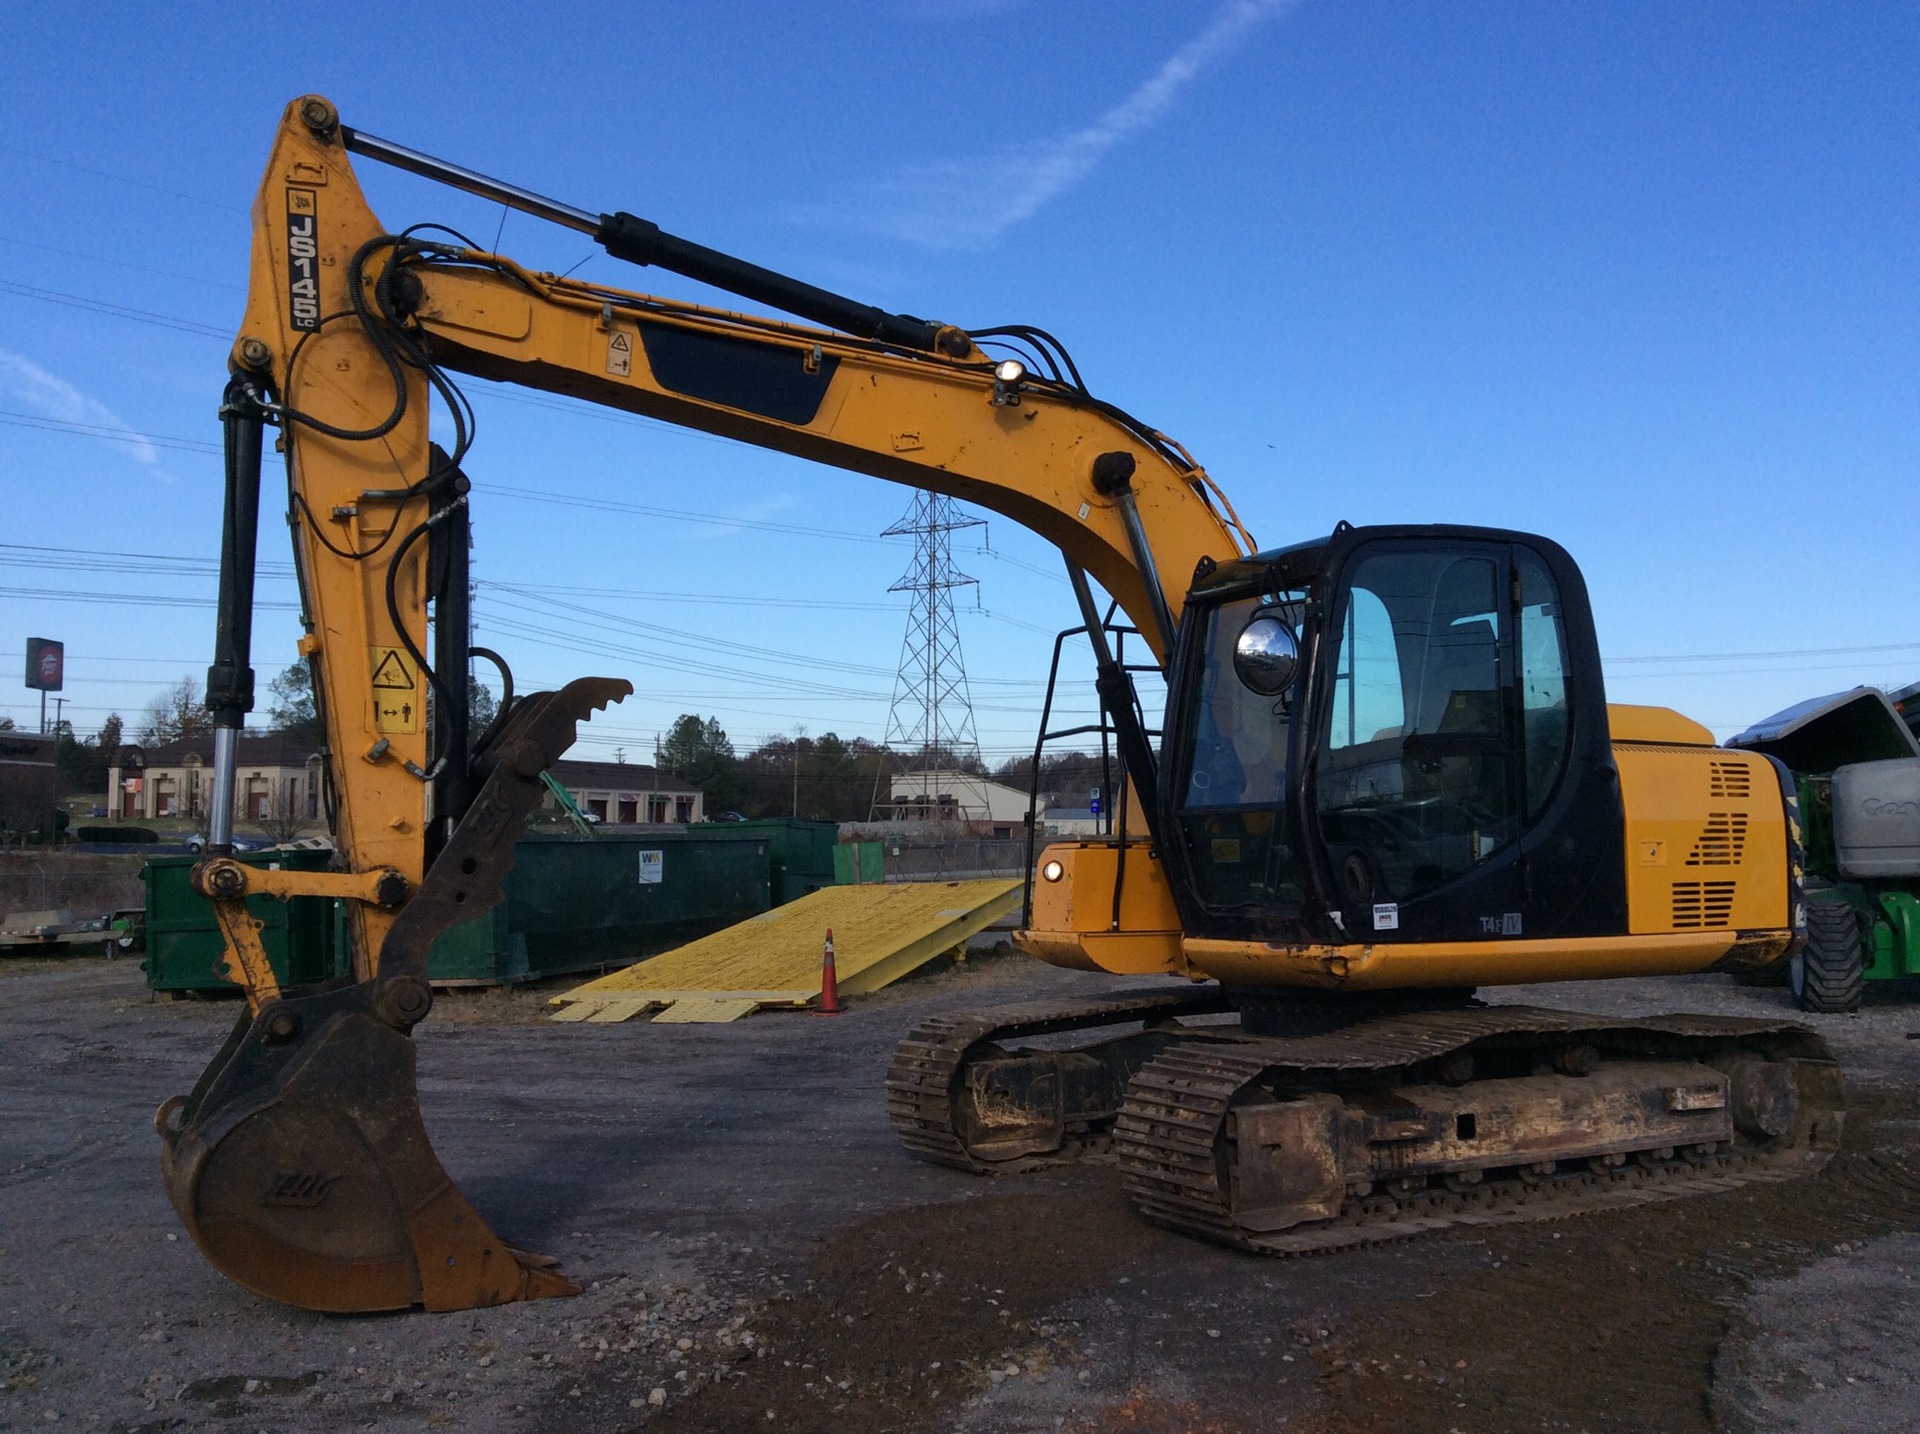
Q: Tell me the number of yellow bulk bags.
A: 0